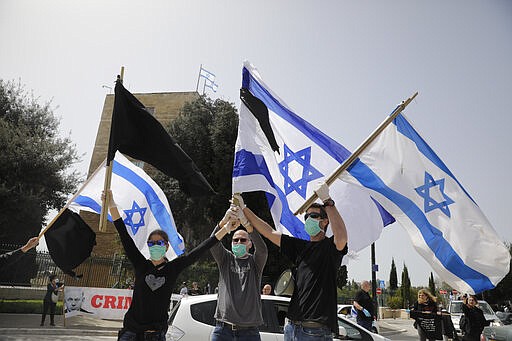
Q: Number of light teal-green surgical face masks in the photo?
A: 3